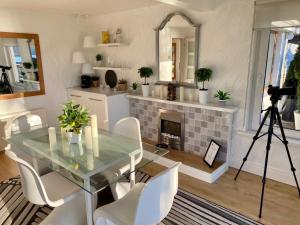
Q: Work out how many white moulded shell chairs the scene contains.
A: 4